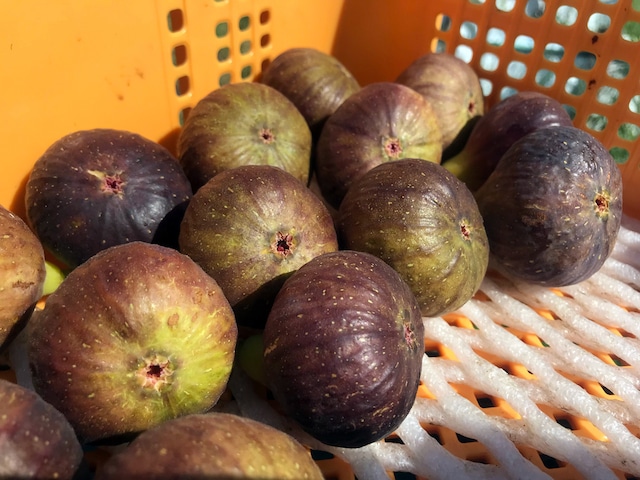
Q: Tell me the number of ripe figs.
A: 14